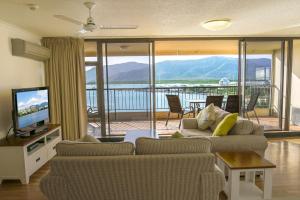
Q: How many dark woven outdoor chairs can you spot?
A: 4